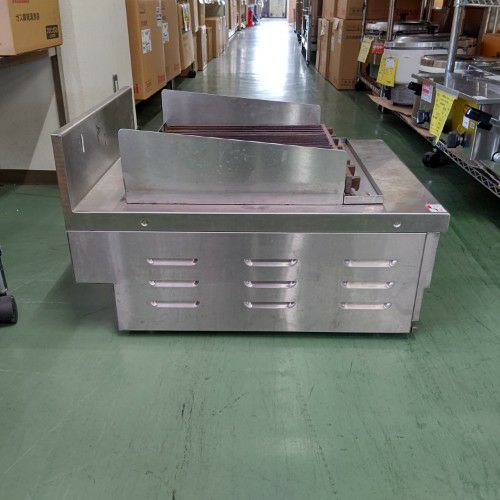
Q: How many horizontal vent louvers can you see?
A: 9